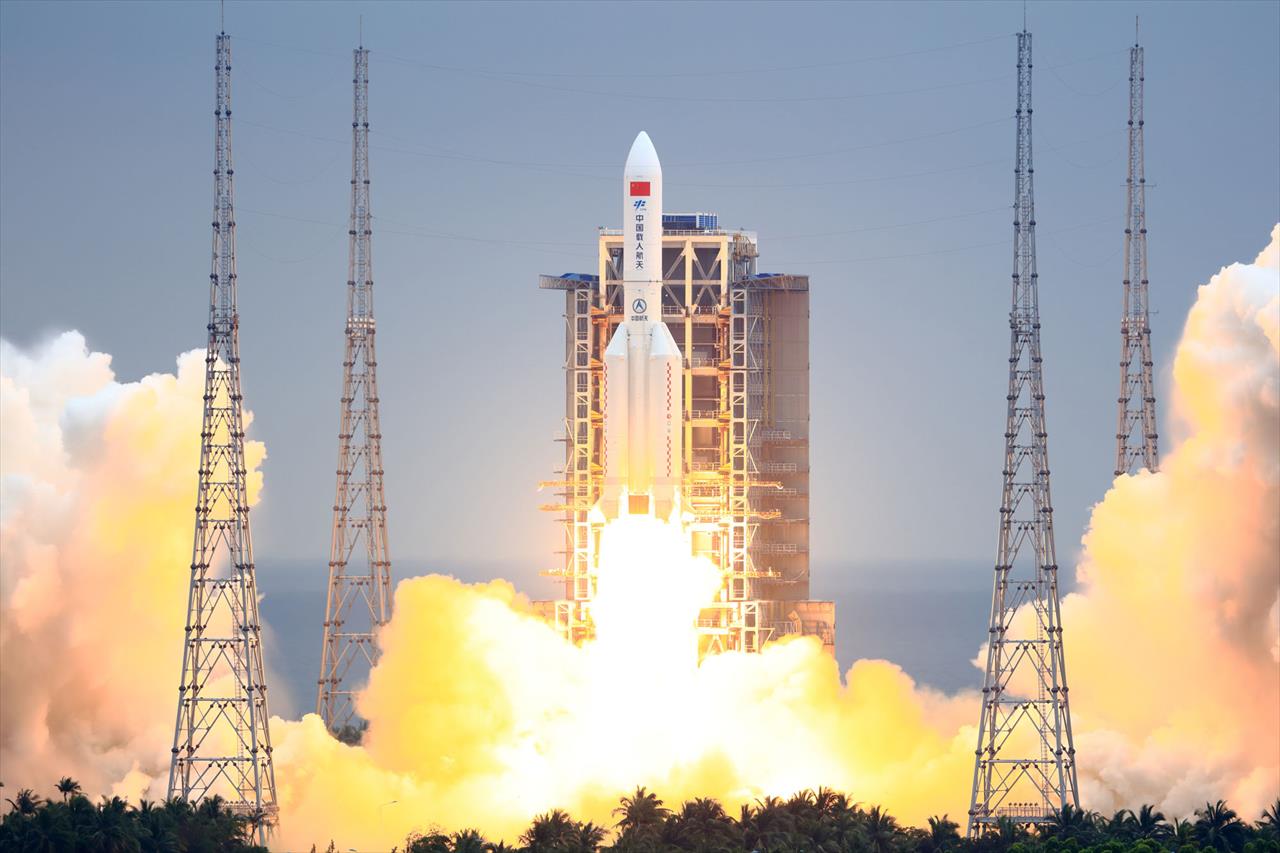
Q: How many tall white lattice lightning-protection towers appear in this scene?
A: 4